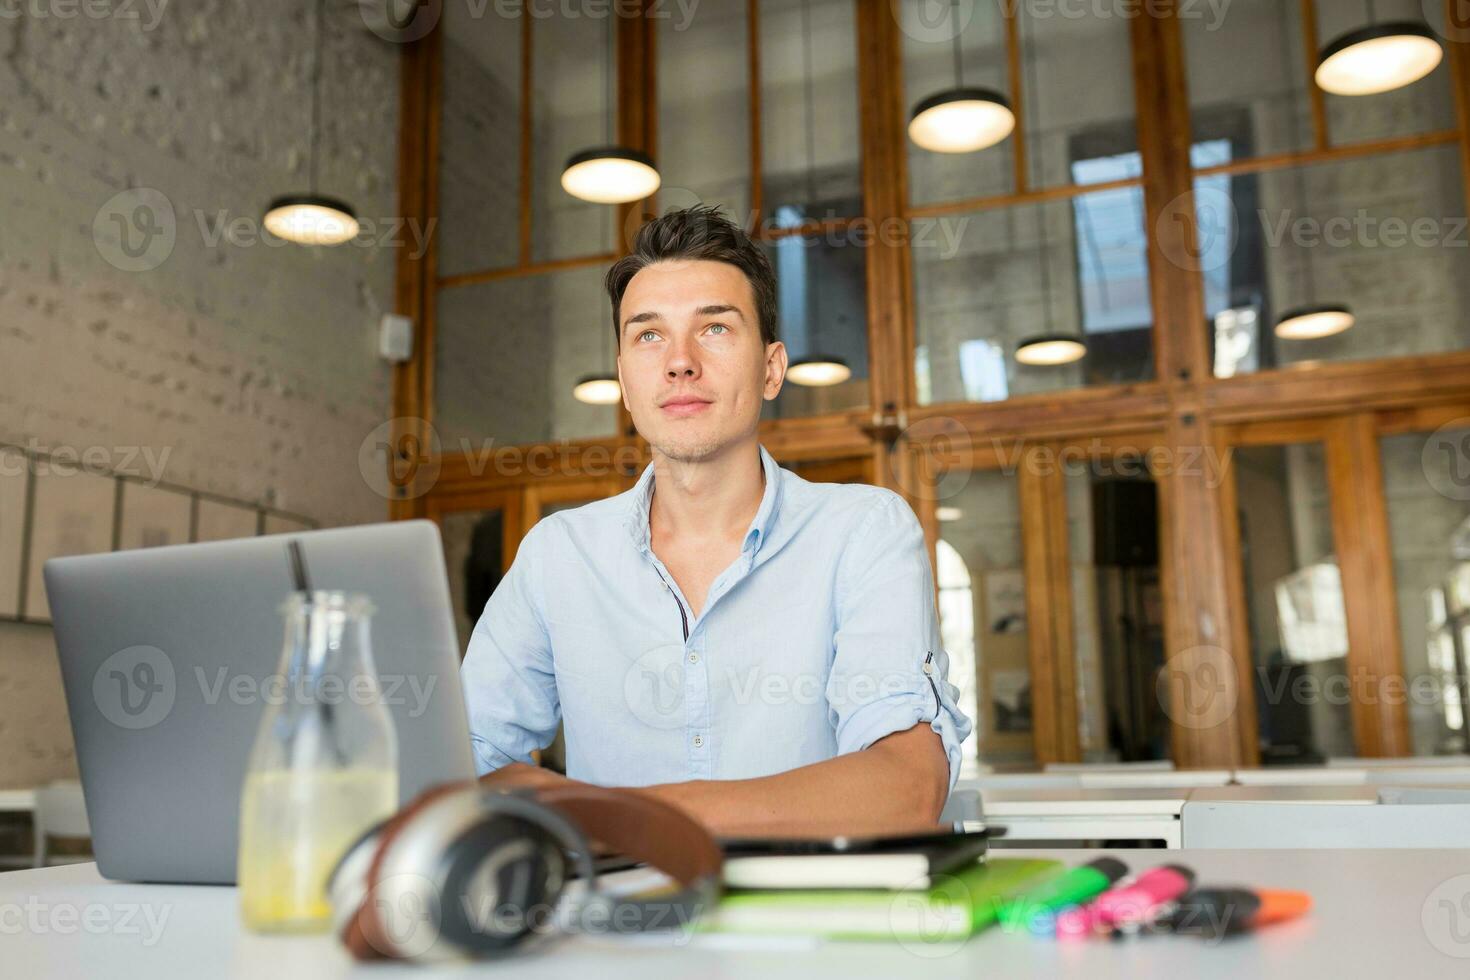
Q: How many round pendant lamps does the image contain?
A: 8